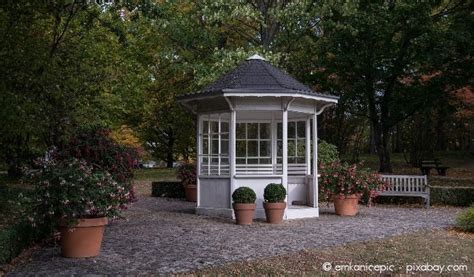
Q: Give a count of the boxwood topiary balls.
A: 2